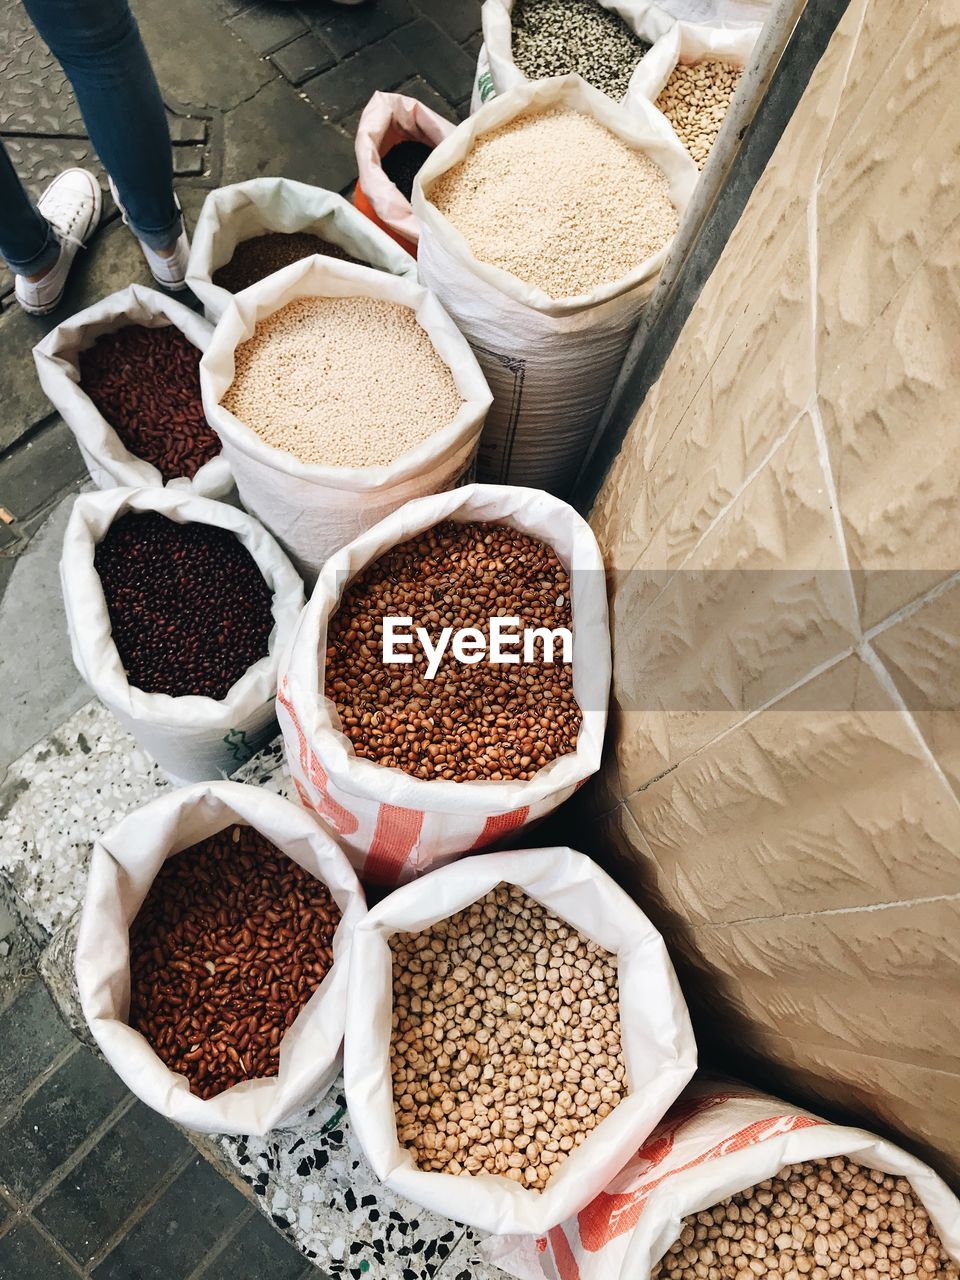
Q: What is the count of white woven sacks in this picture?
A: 11